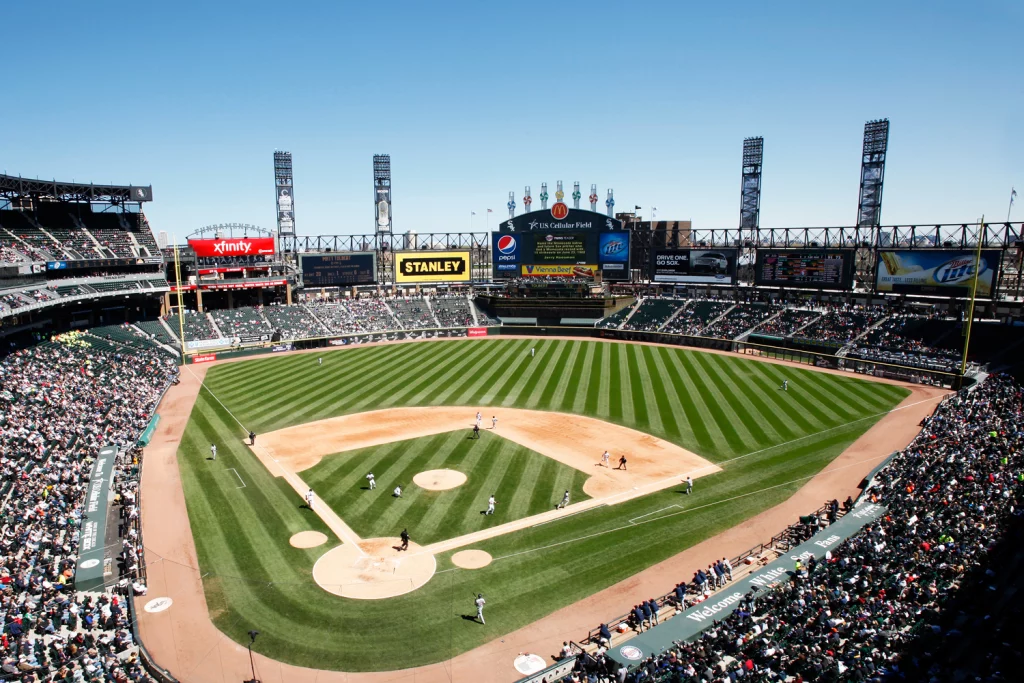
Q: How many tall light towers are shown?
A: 4